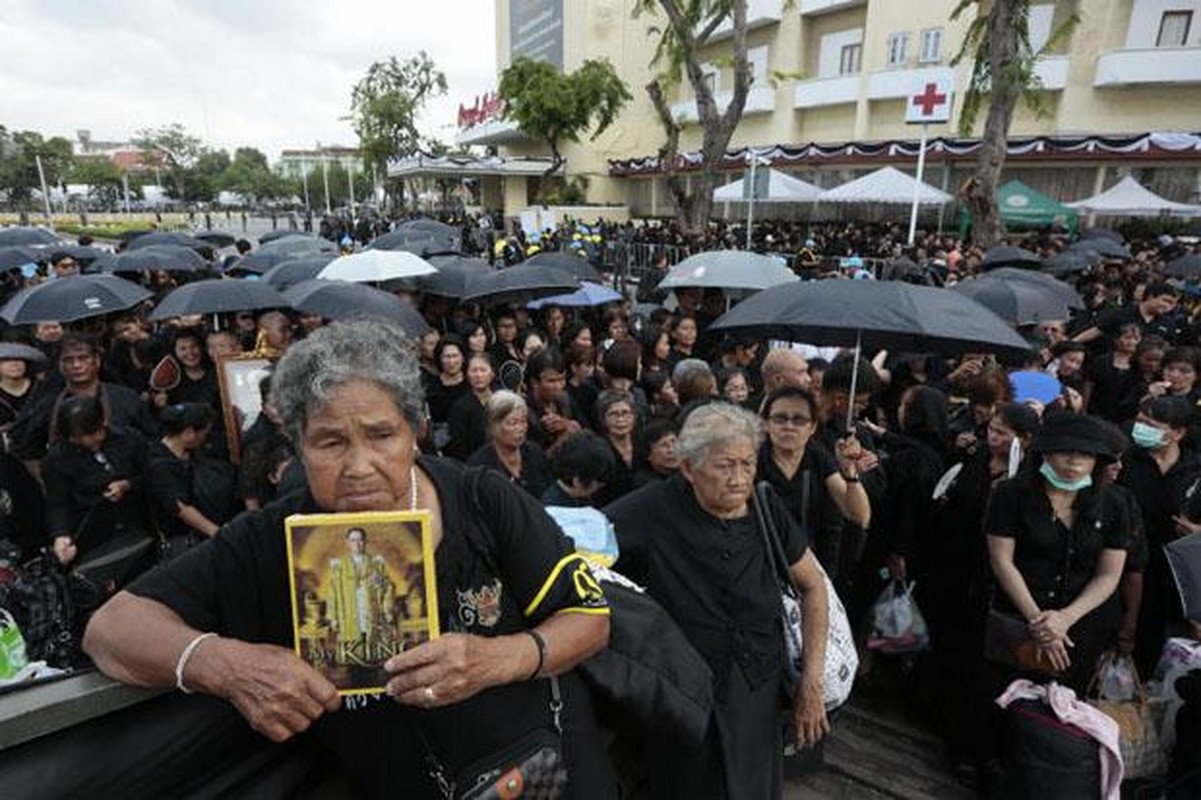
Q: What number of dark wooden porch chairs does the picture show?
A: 0